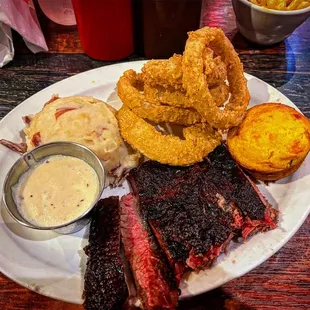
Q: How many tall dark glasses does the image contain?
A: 1